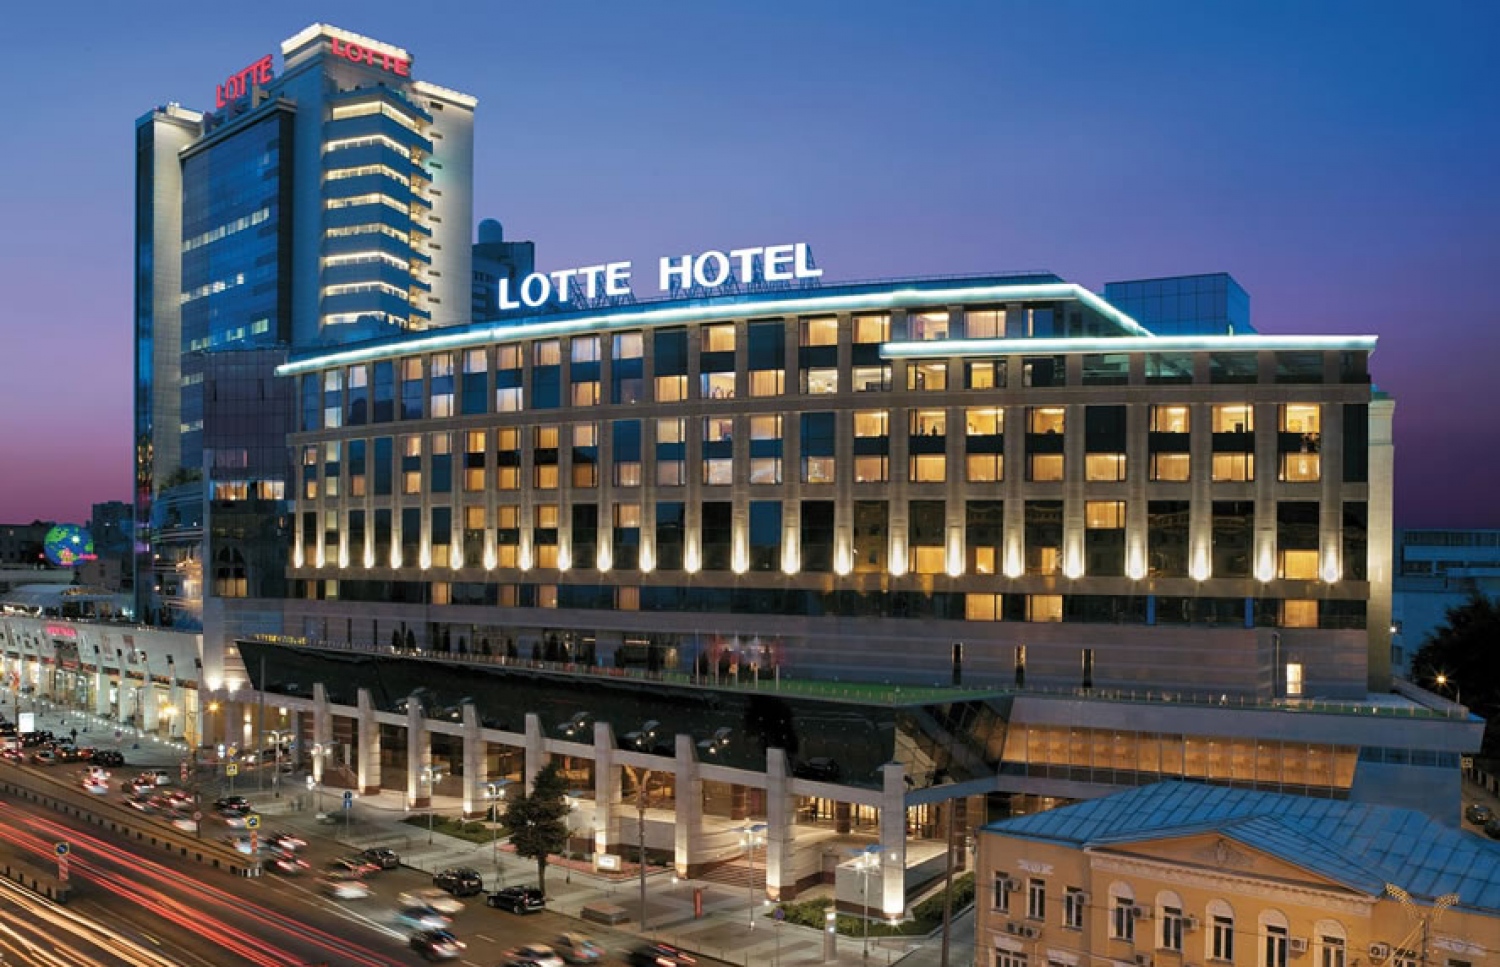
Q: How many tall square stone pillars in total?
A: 9